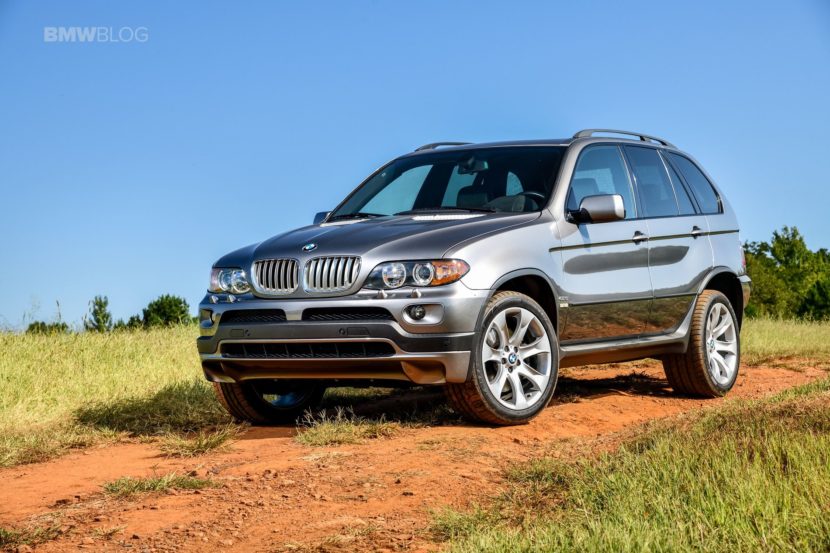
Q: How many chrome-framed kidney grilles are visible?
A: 2